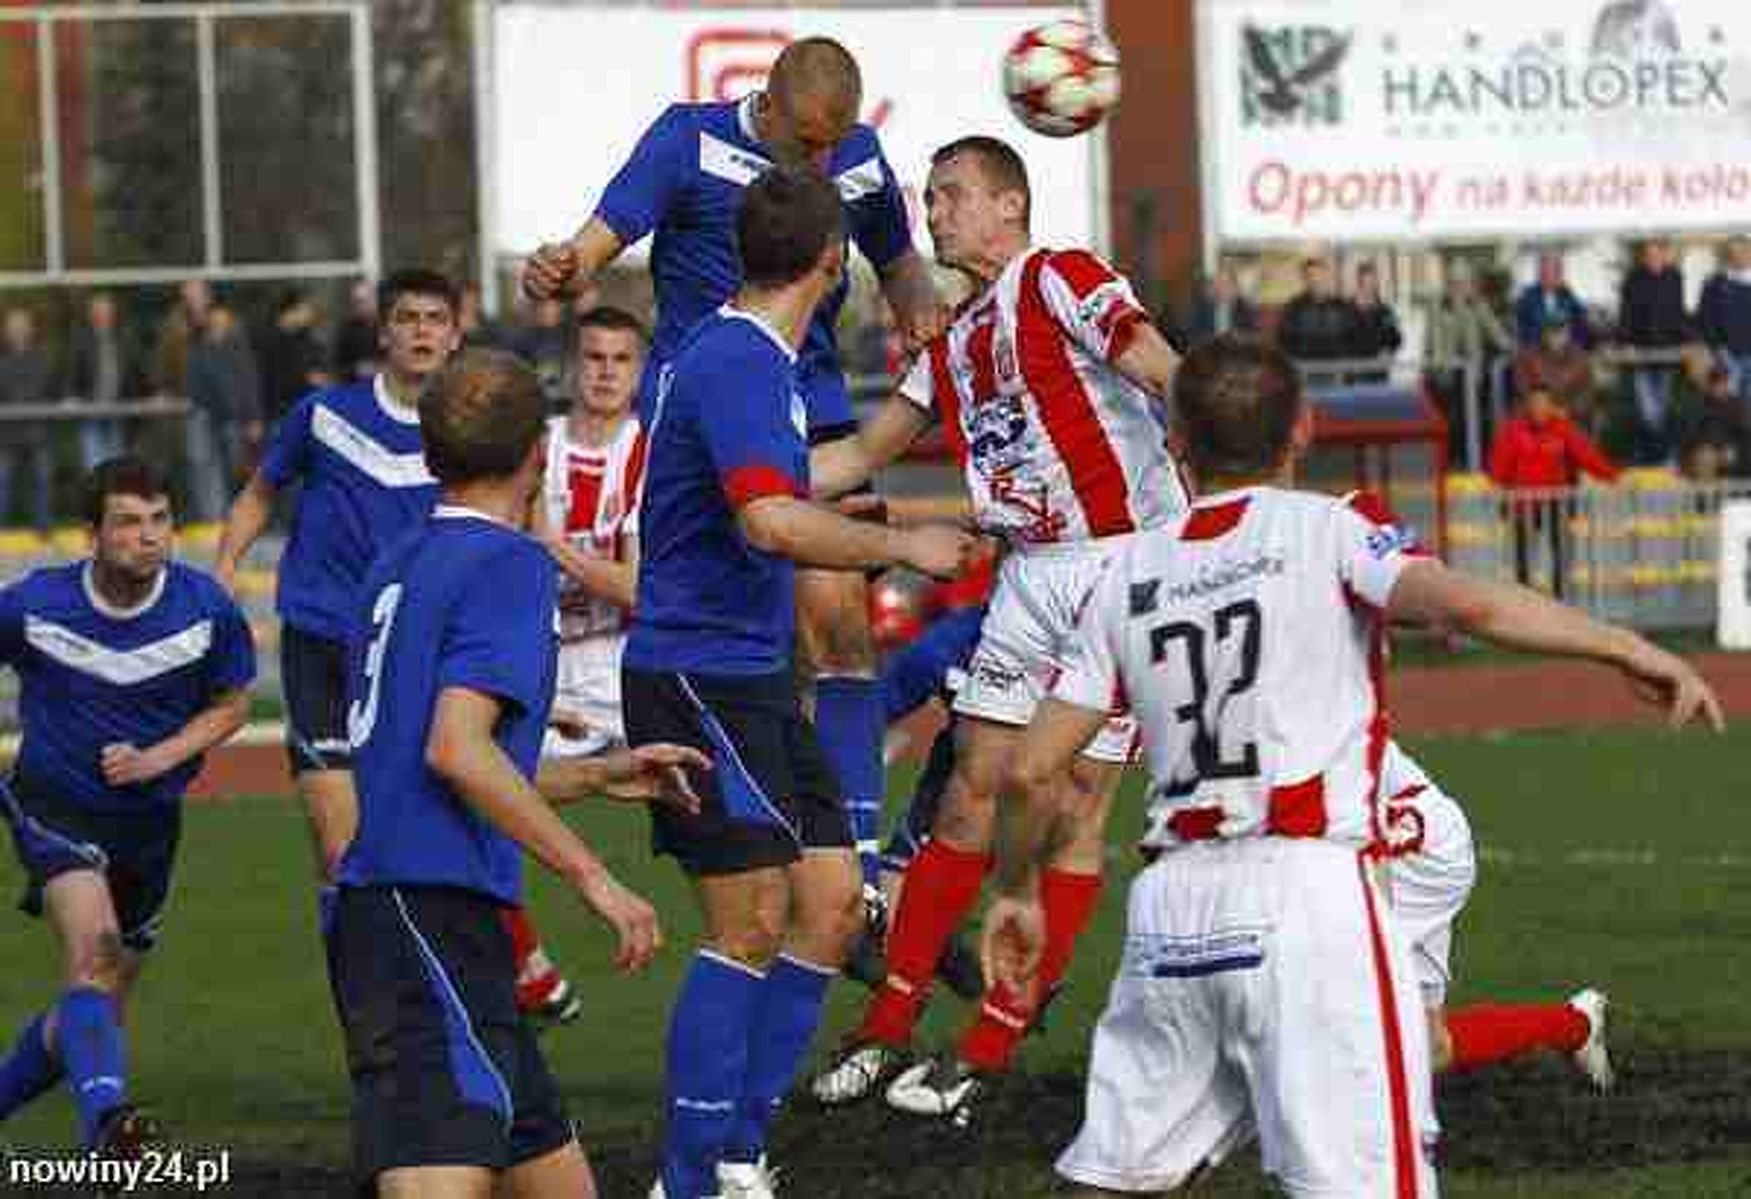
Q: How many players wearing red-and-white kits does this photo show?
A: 4